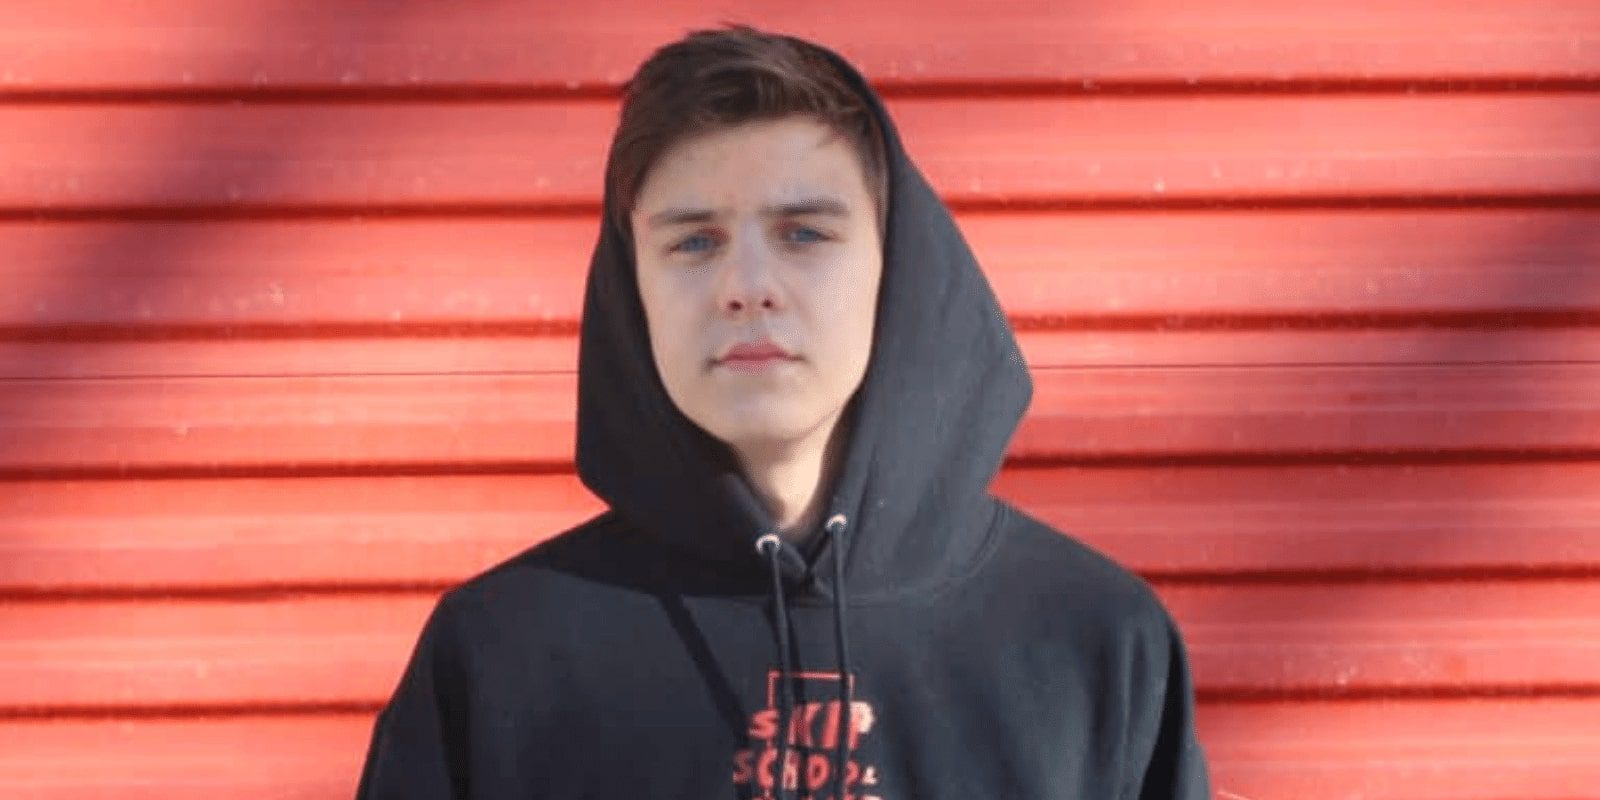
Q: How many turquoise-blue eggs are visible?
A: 0